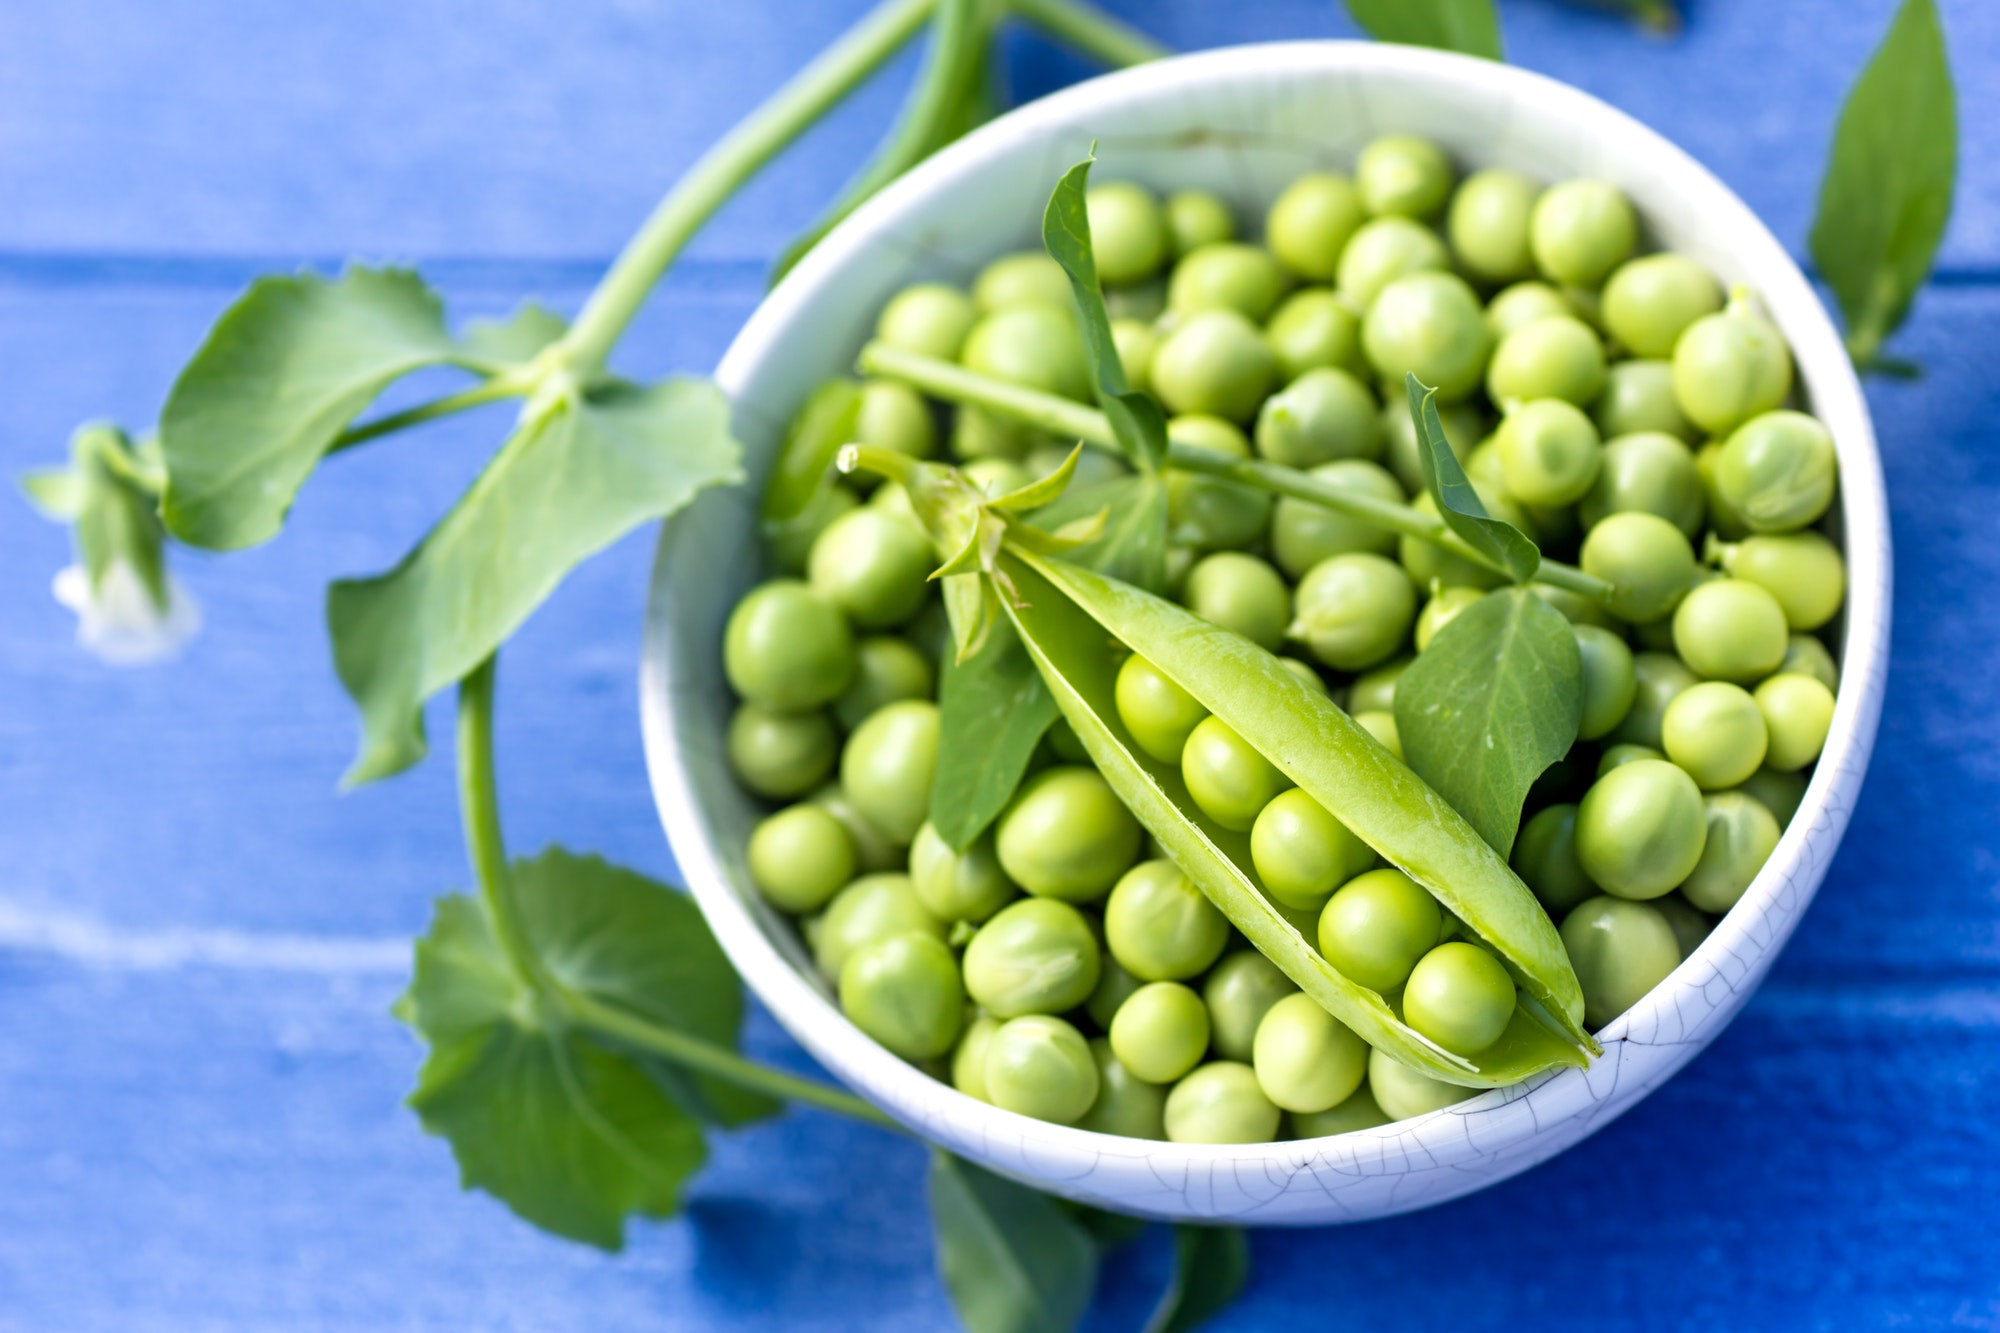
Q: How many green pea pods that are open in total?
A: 1